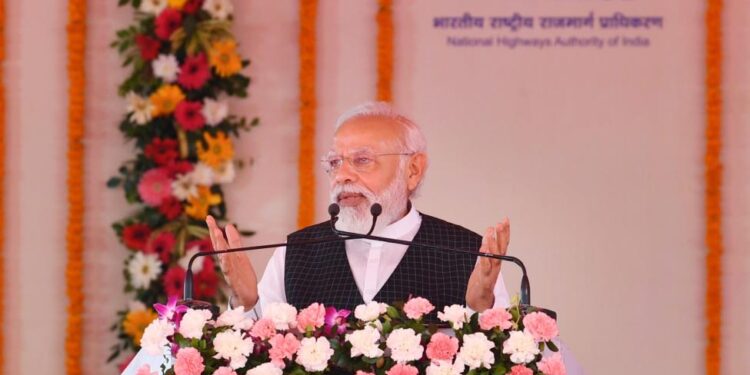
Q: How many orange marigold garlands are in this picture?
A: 5